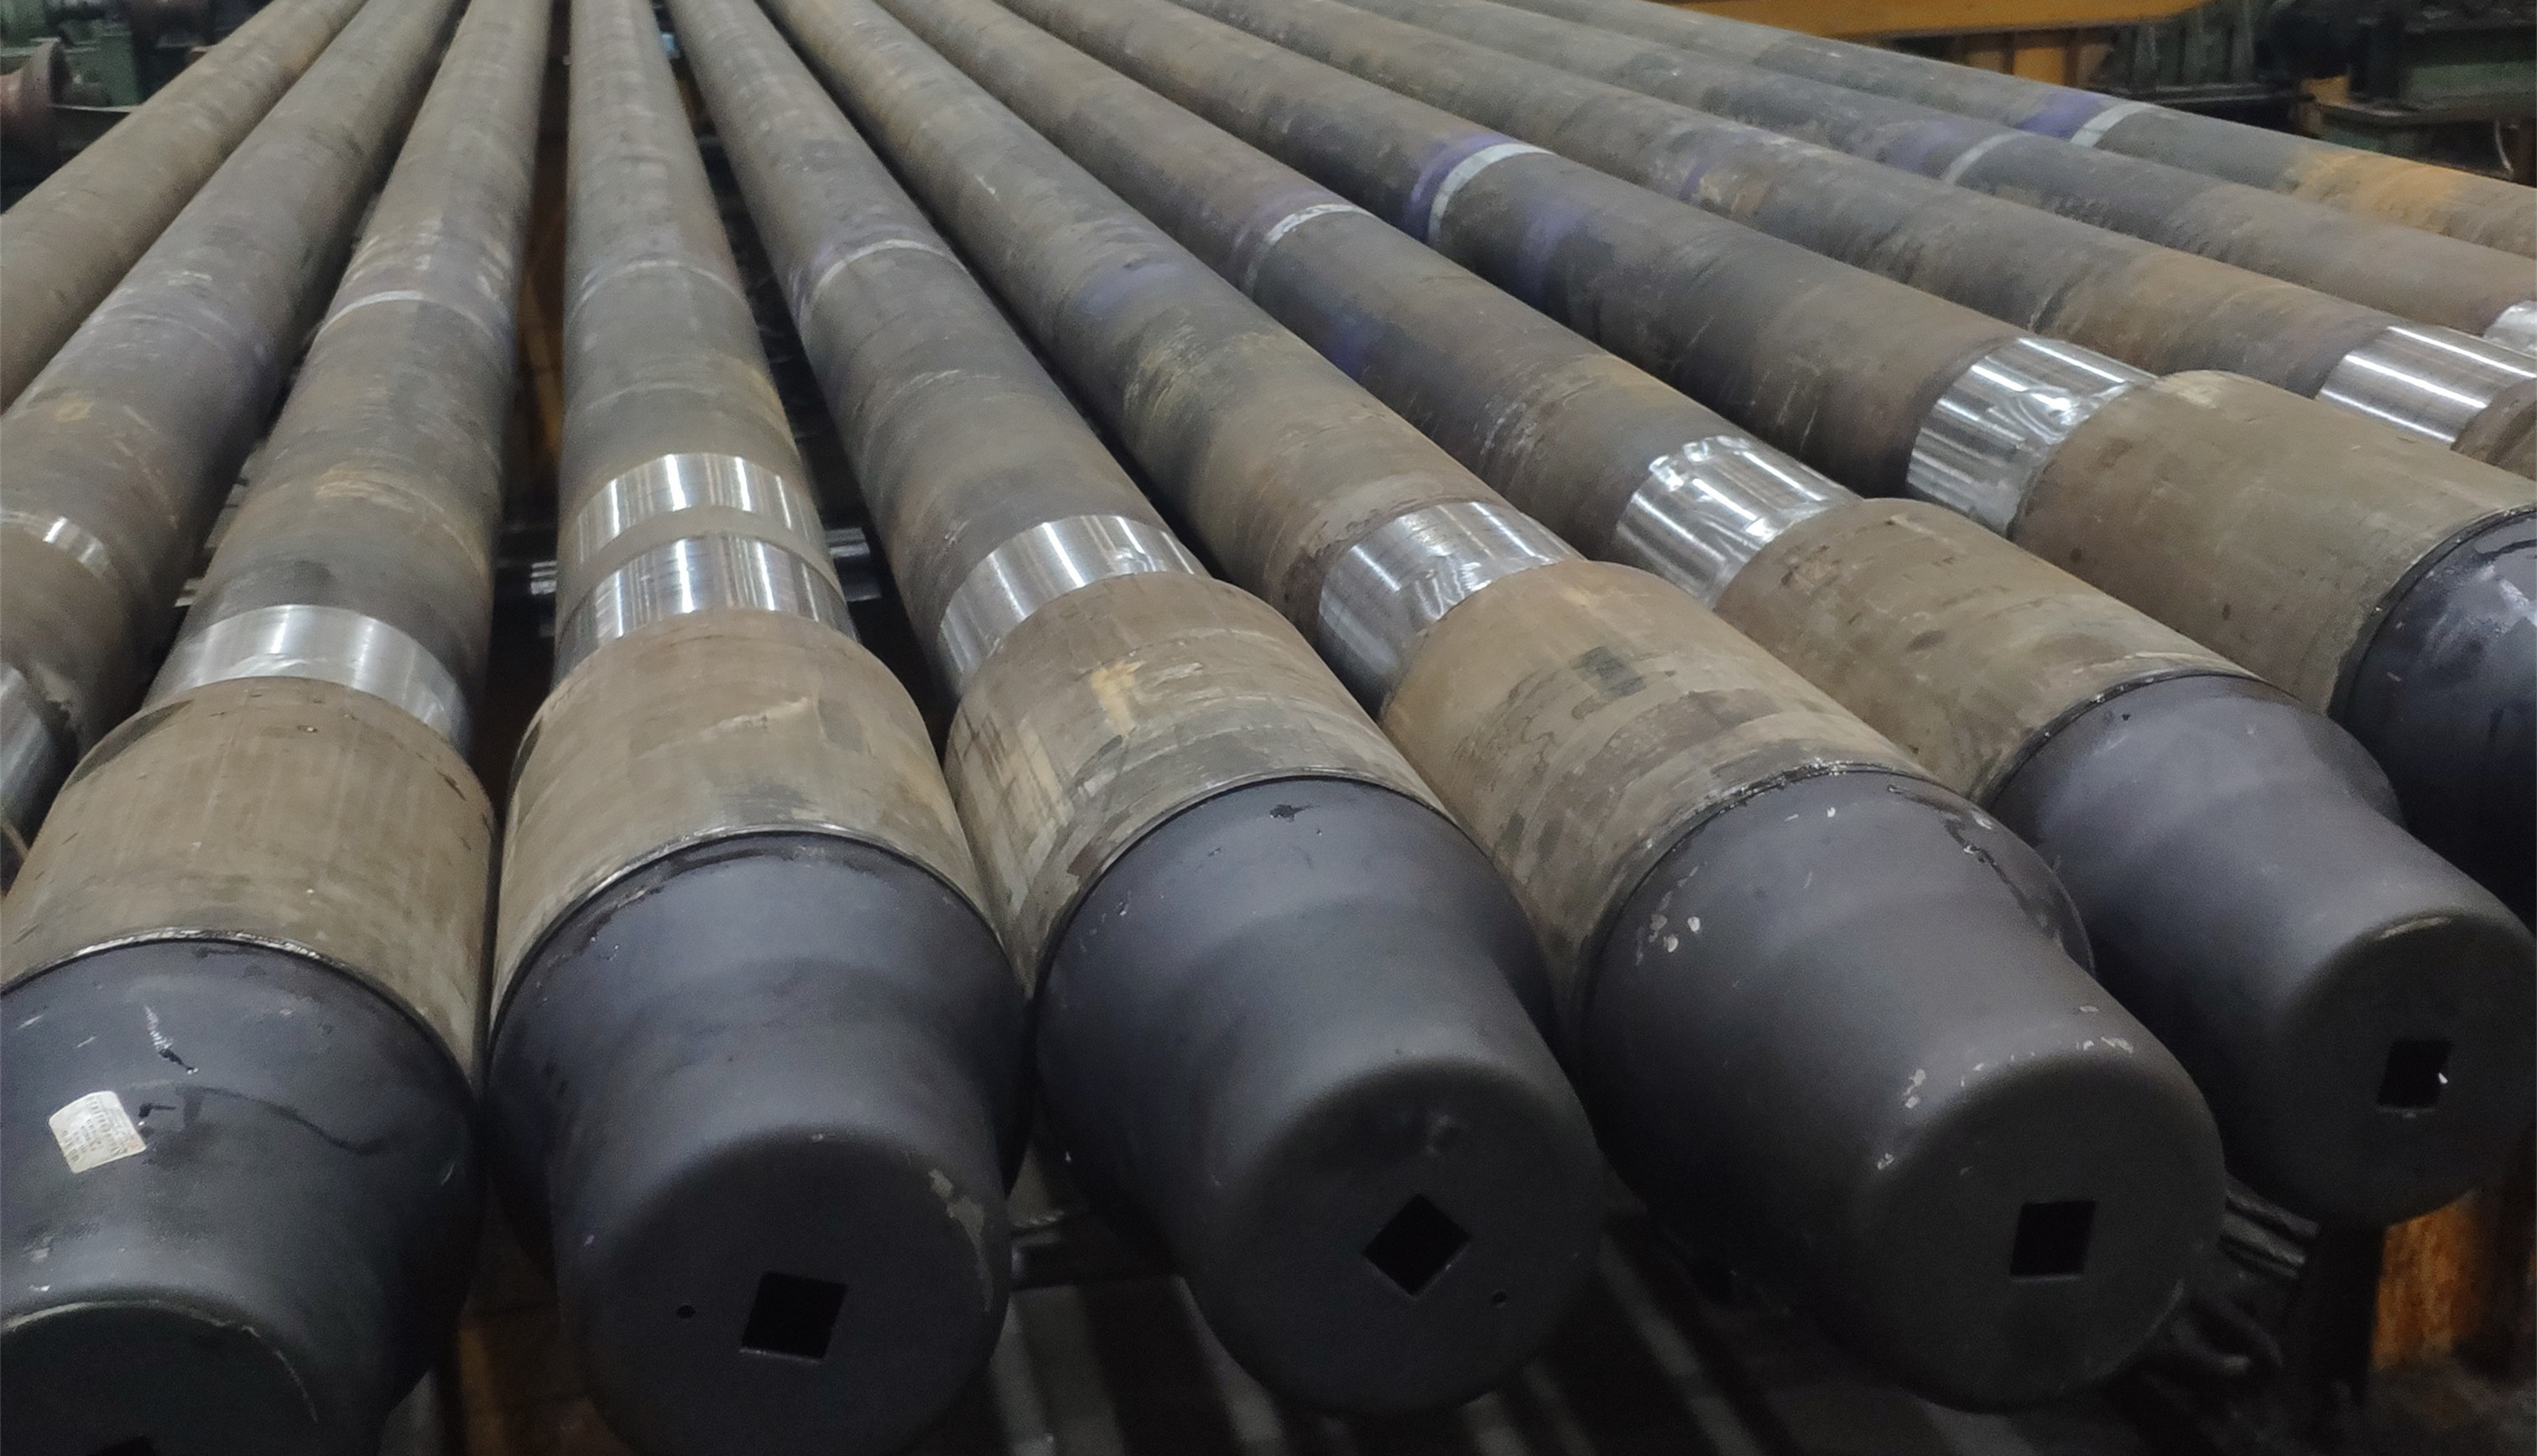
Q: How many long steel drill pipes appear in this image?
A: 11